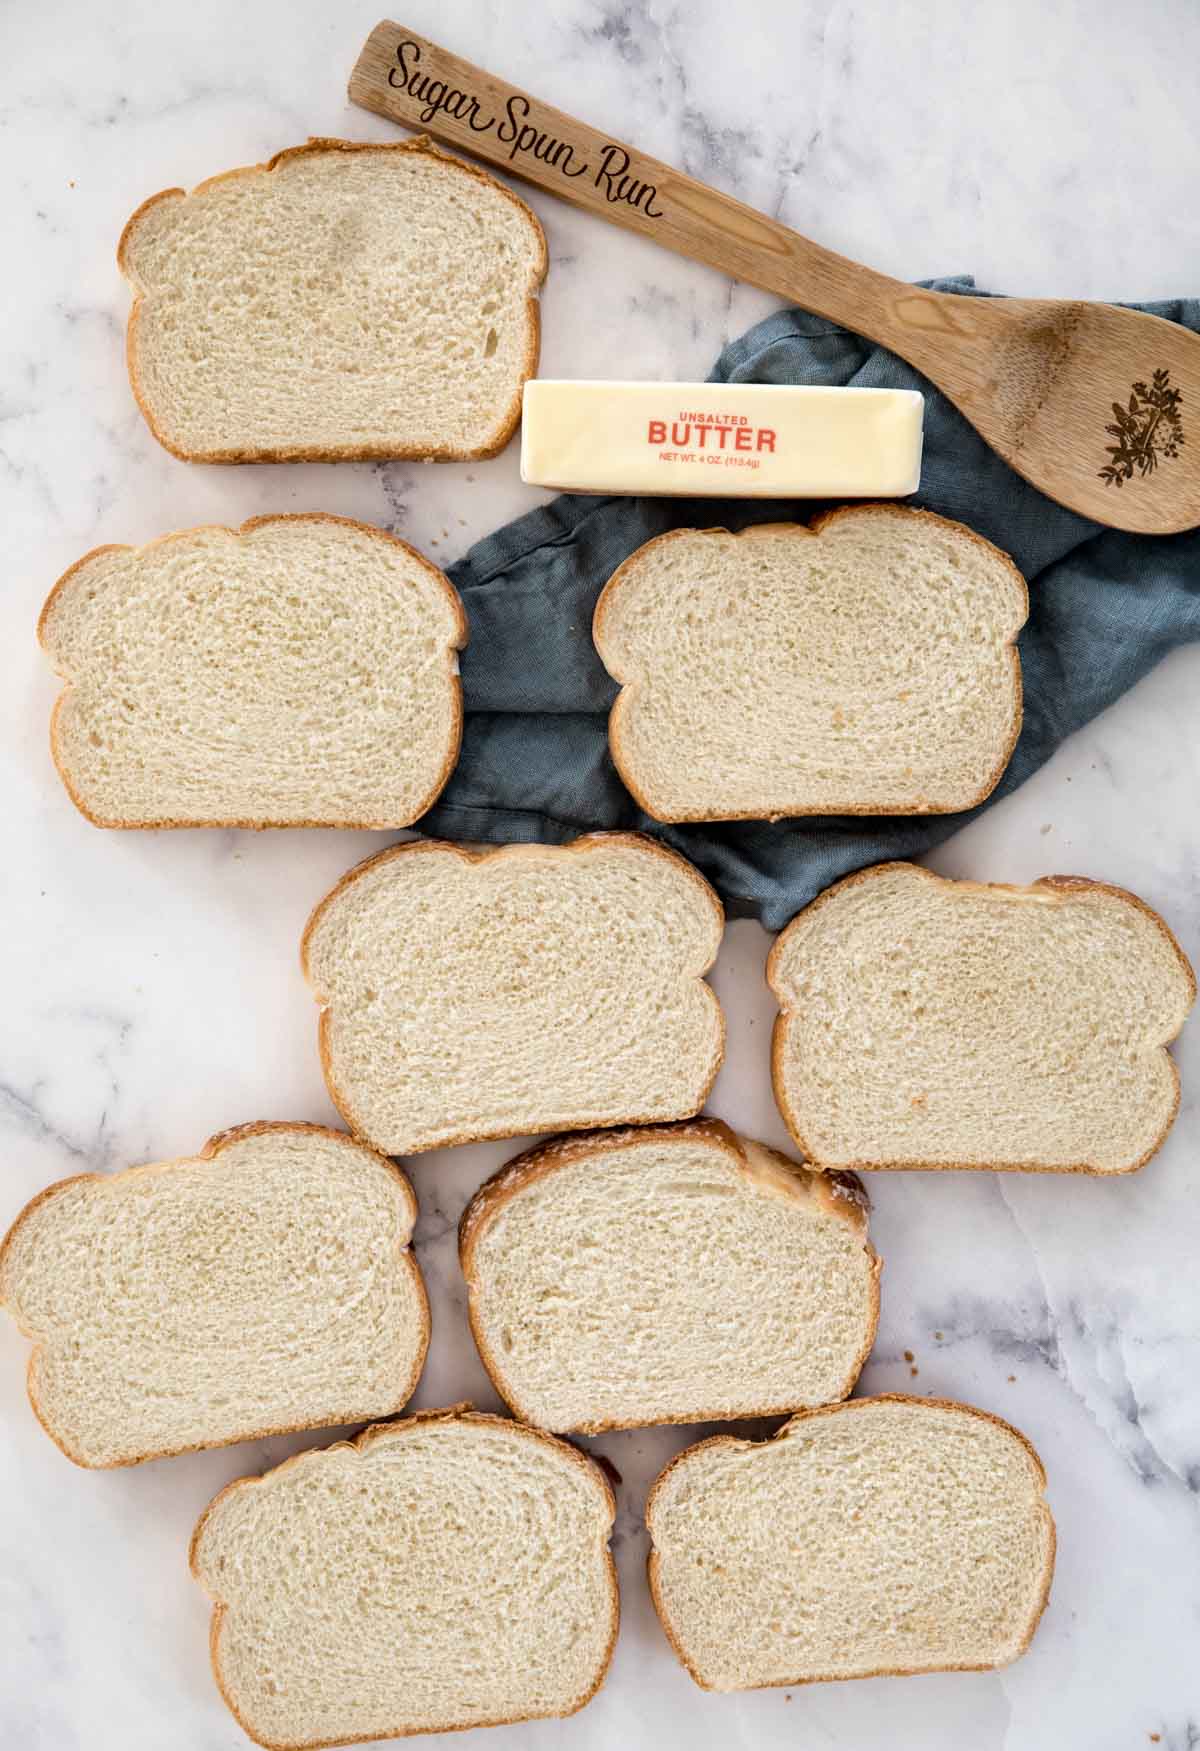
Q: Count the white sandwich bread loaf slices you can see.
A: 9